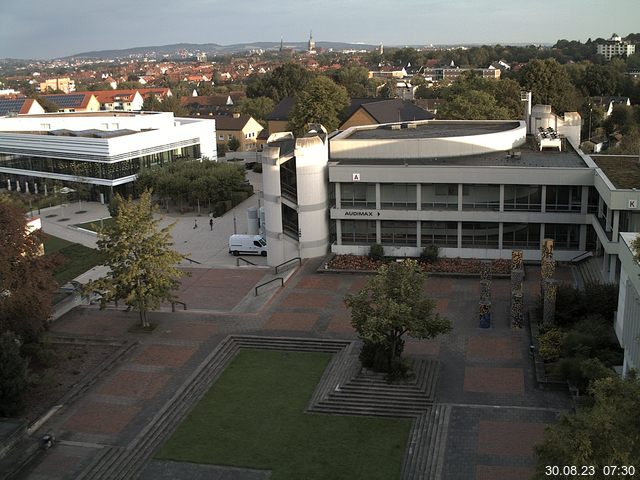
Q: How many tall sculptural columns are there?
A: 3